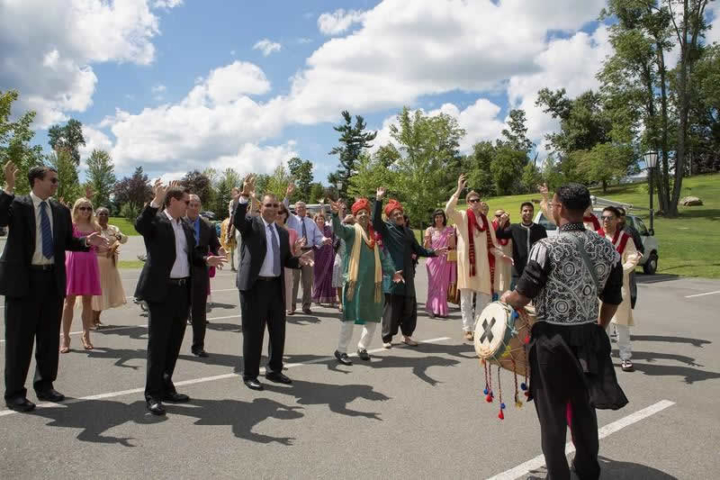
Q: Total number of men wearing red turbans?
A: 2